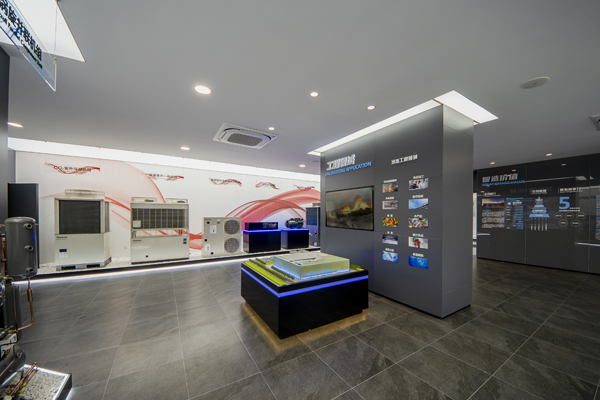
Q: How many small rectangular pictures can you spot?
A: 10